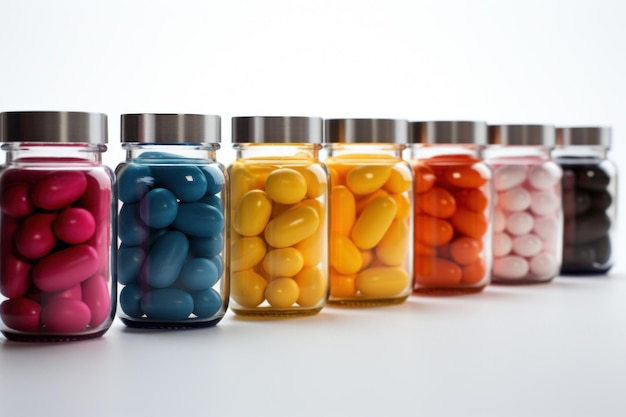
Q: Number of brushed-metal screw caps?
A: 7